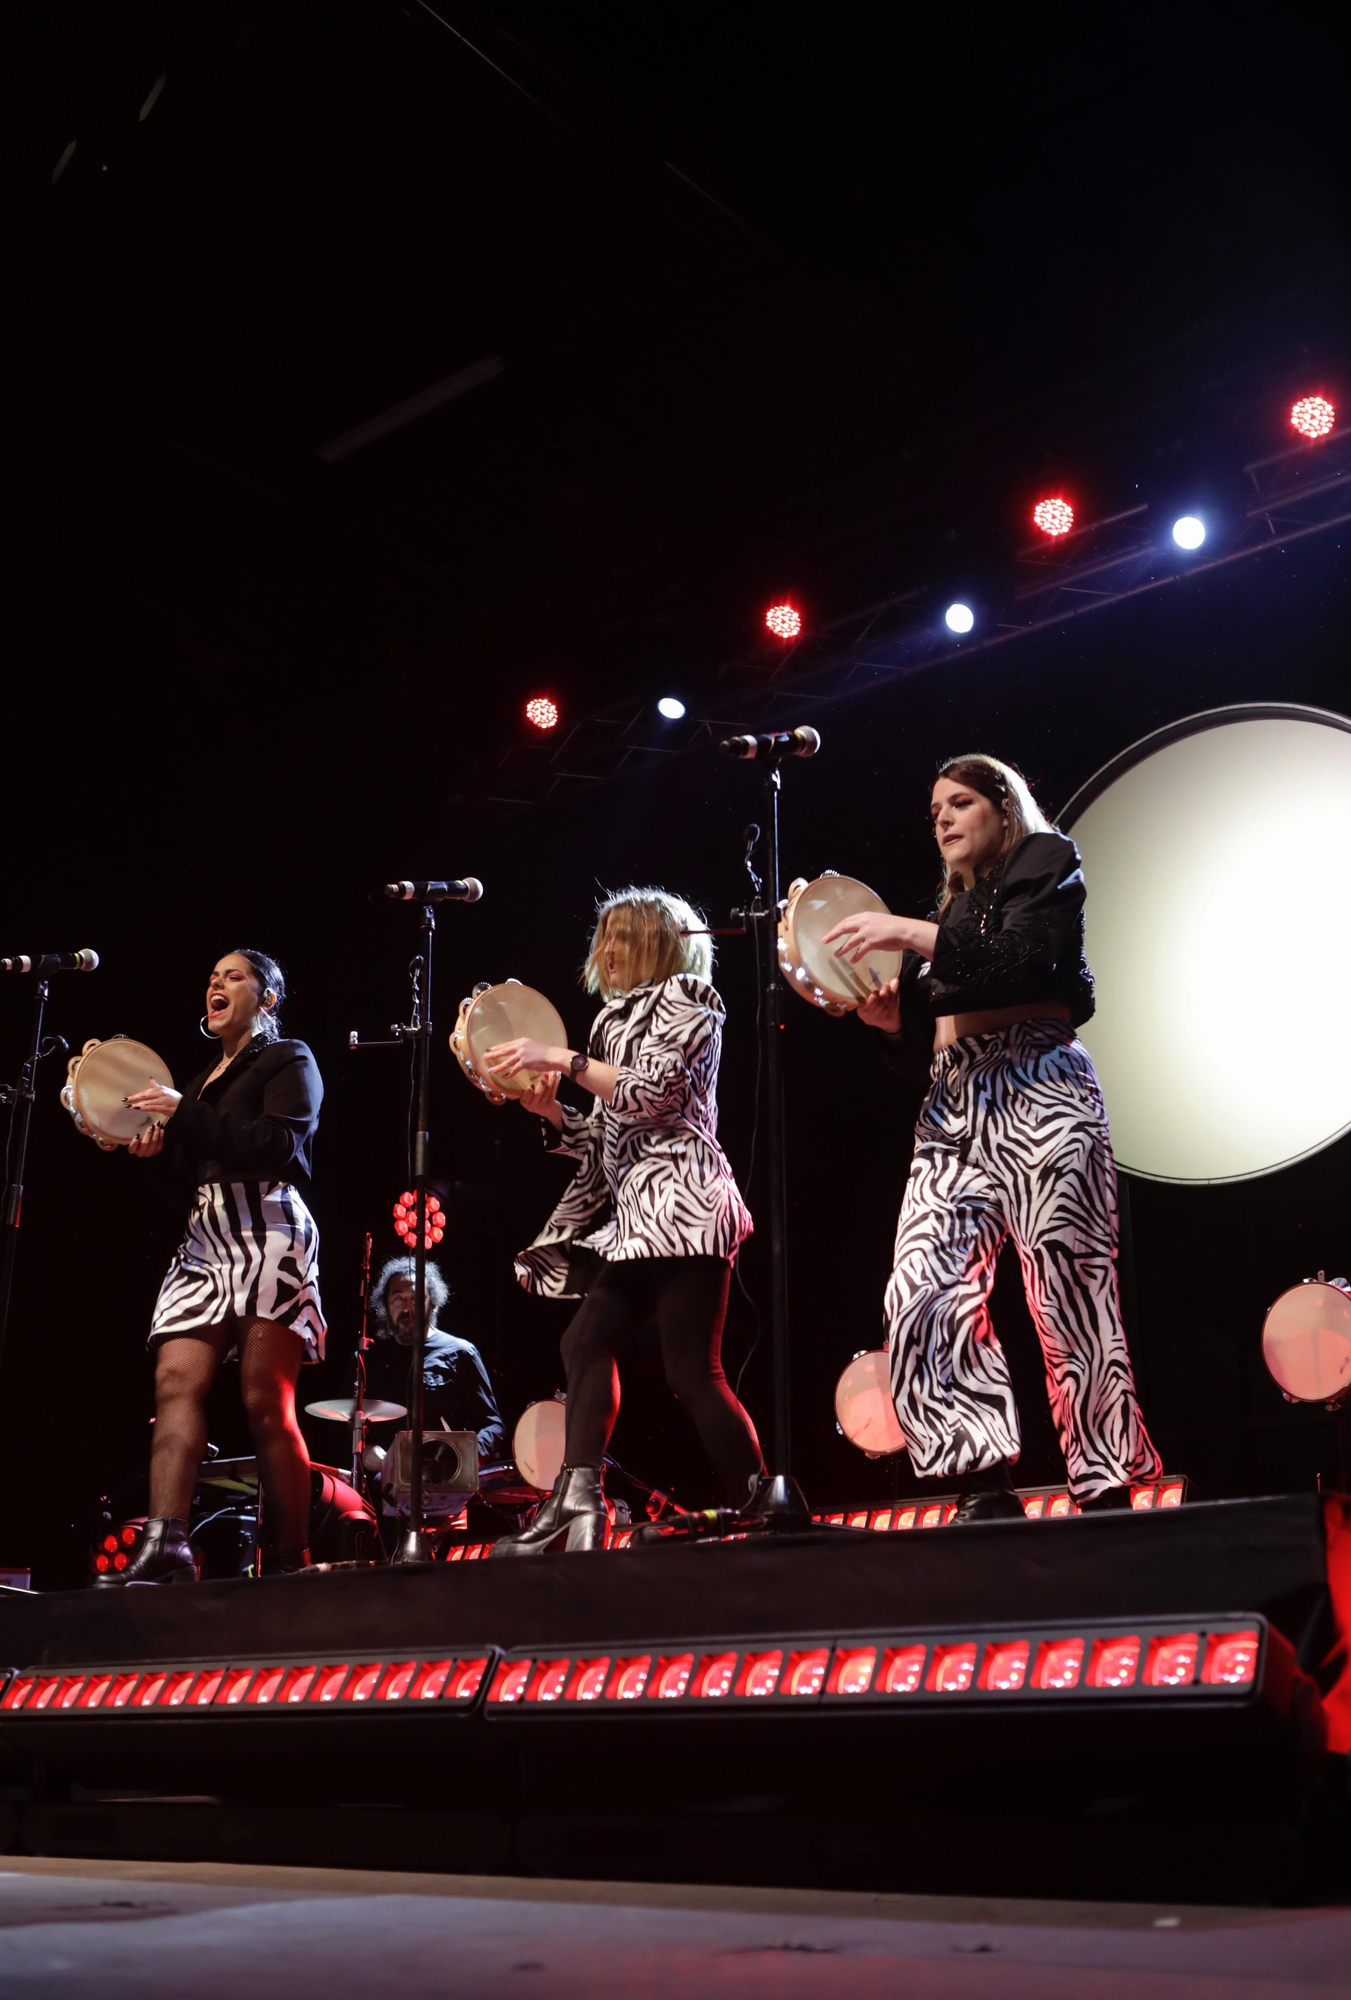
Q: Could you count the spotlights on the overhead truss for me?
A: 7